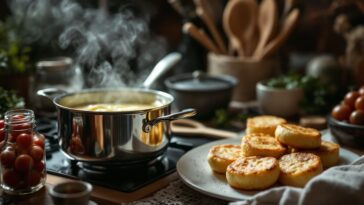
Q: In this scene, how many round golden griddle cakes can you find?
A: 7